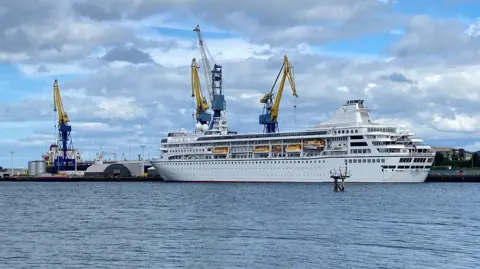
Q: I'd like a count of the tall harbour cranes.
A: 4